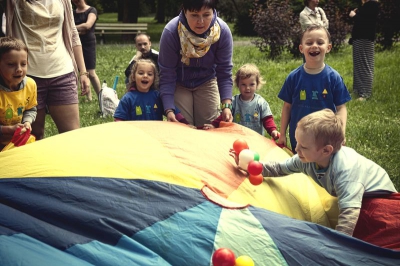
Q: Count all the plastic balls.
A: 7